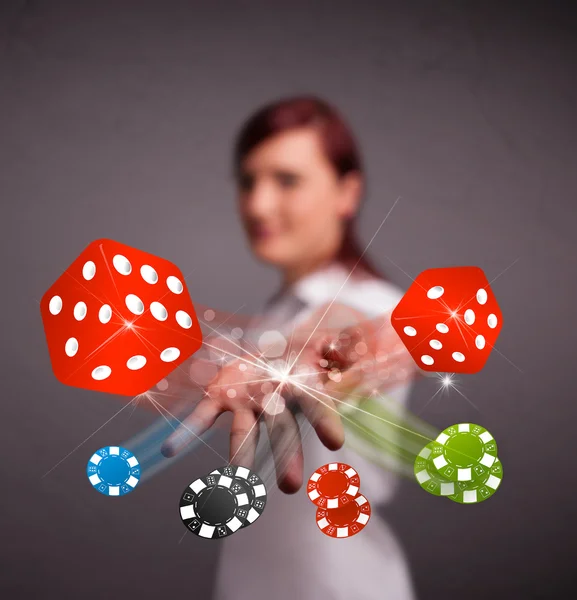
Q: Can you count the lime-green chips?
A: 3